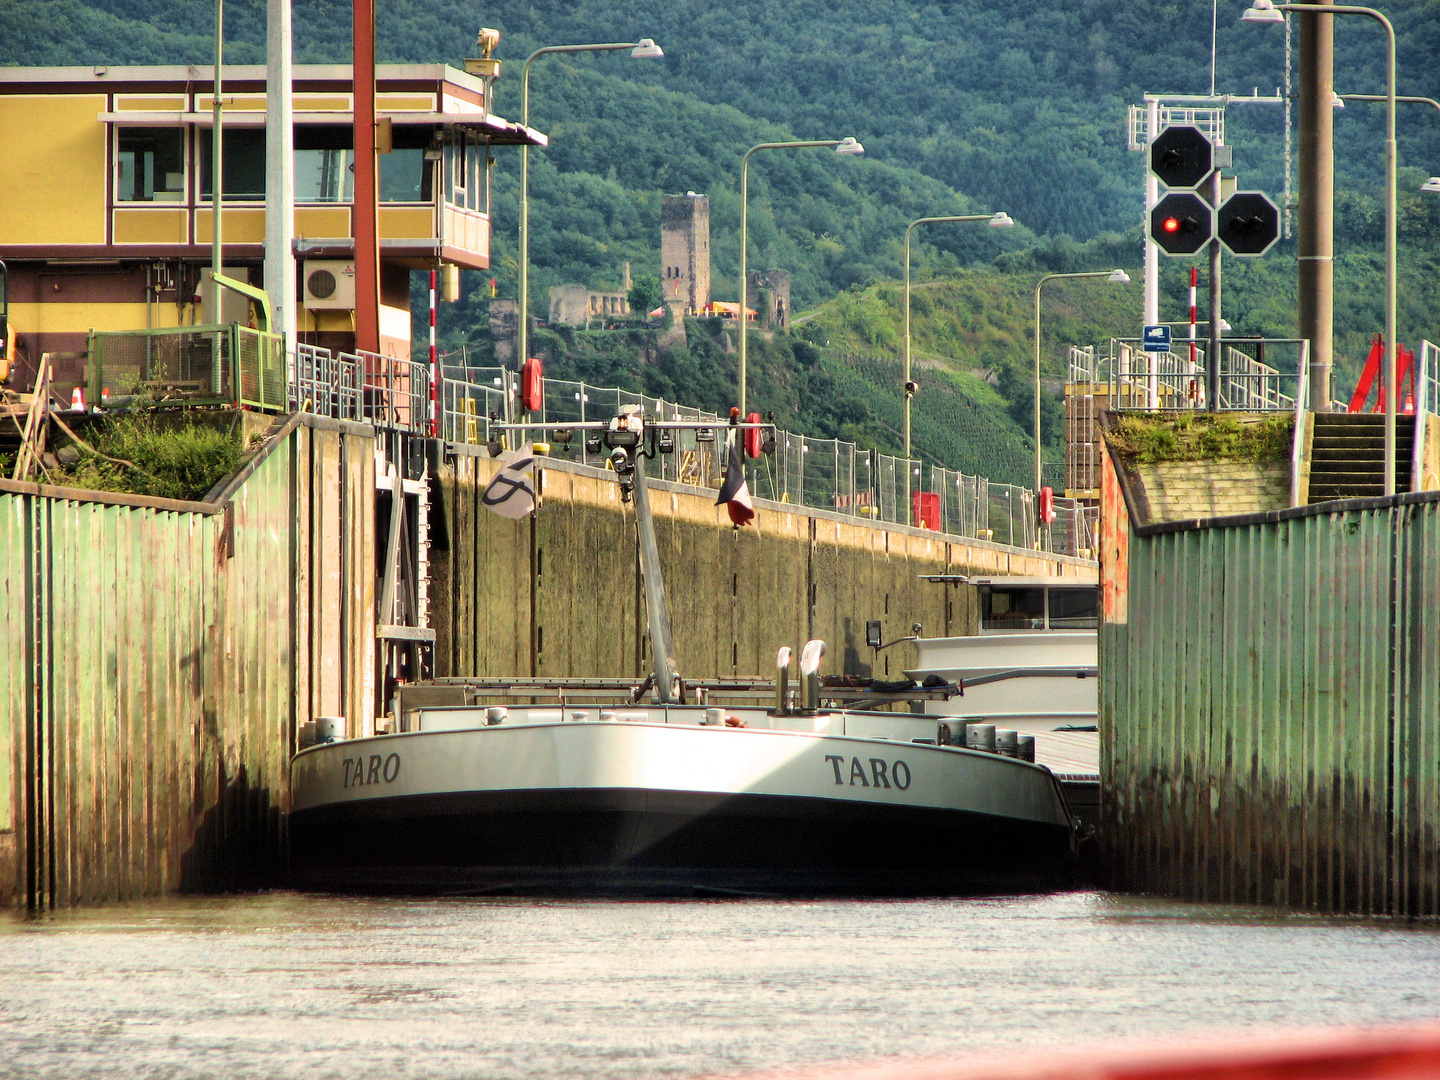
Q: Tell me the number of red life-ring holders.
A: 3